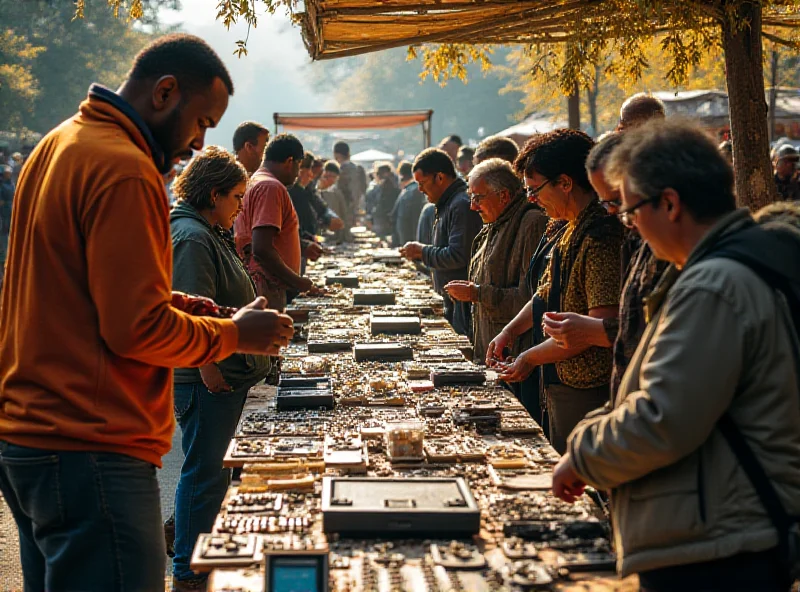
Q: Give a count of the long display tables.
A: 1